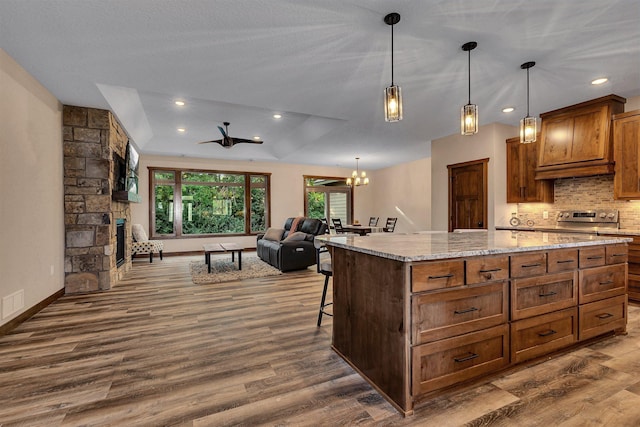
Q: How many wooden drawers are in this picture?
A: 12